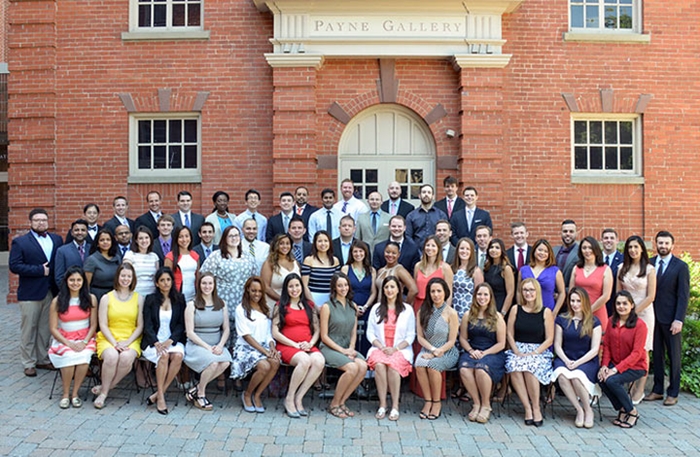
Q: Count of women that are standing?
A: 15